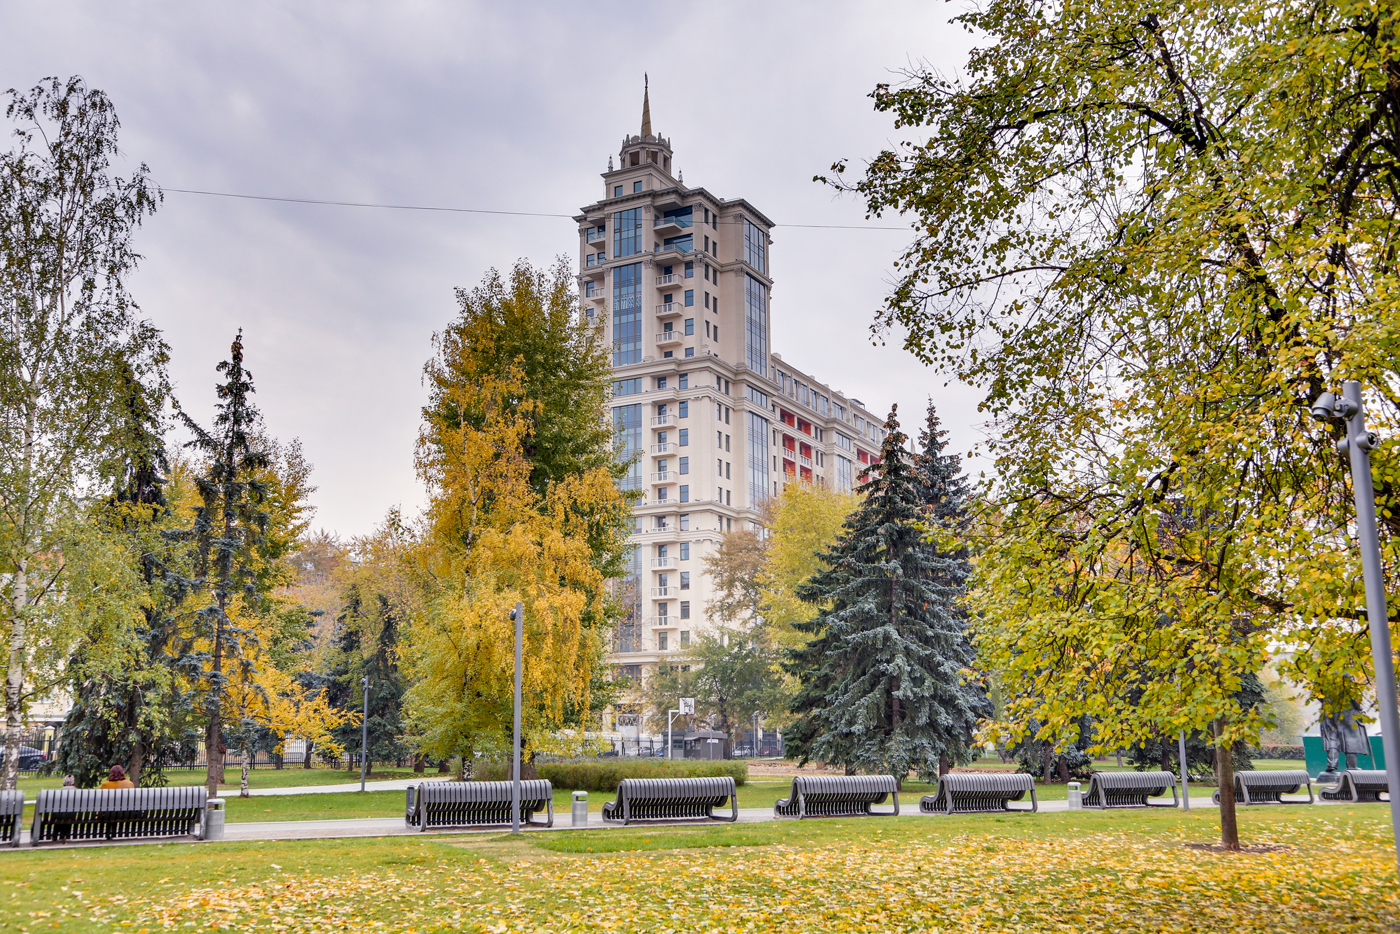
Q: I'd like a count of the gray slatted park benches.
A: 9